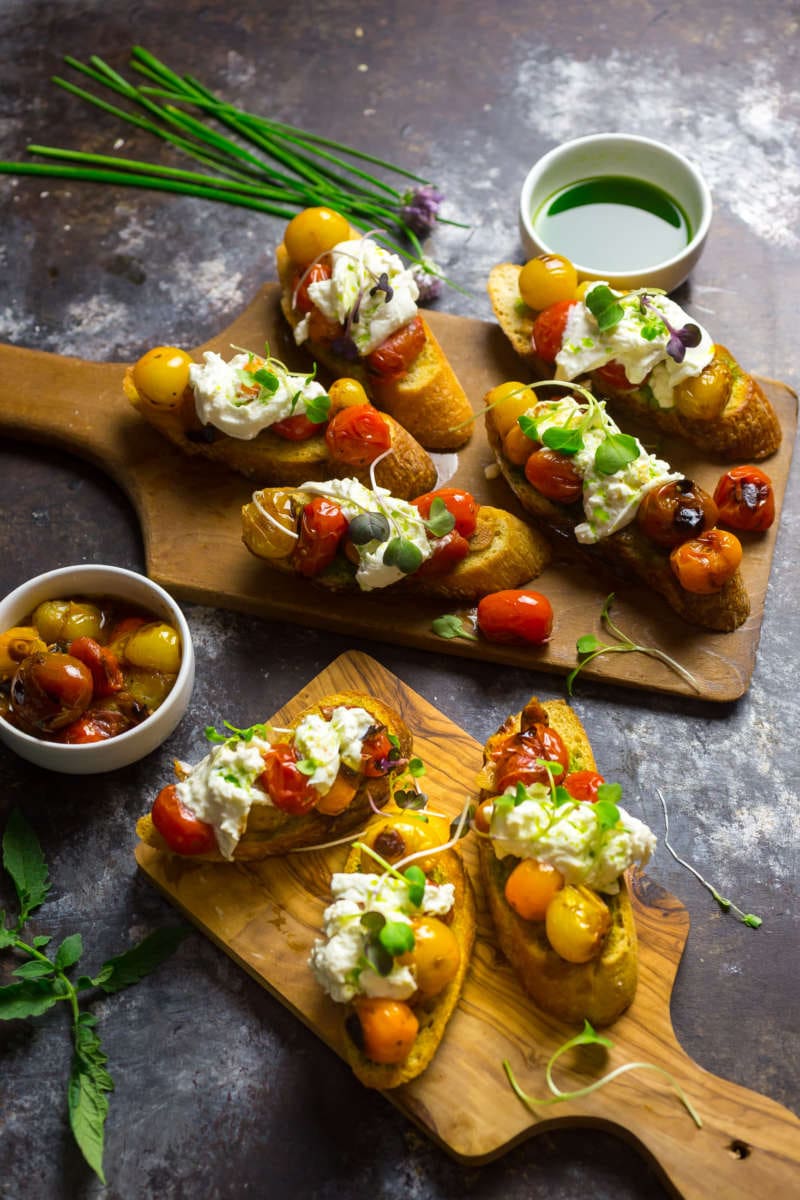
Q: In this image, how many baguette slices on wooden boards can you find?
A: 8